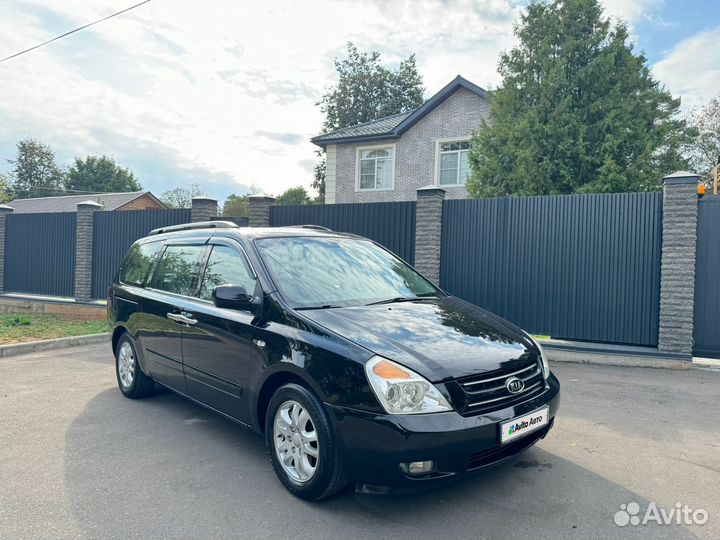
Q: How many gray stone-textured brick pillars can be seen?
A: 6